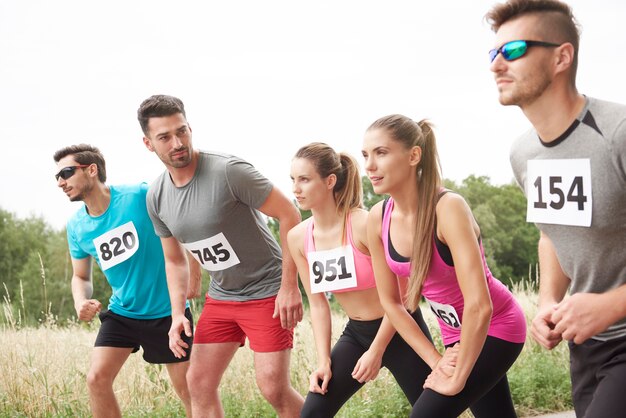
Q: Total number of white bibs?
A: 5